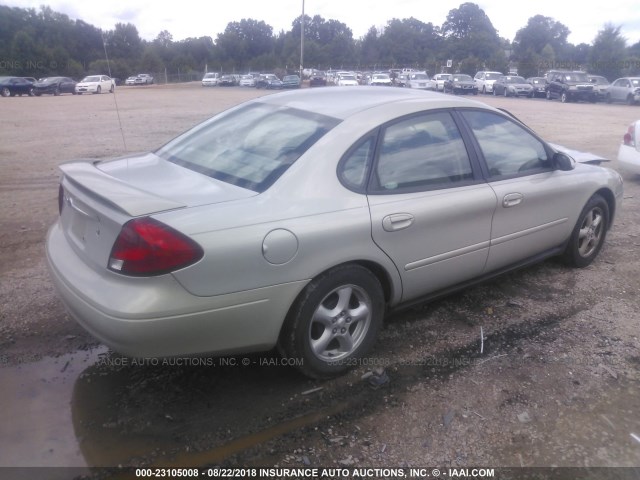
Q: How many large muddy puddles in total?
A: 1